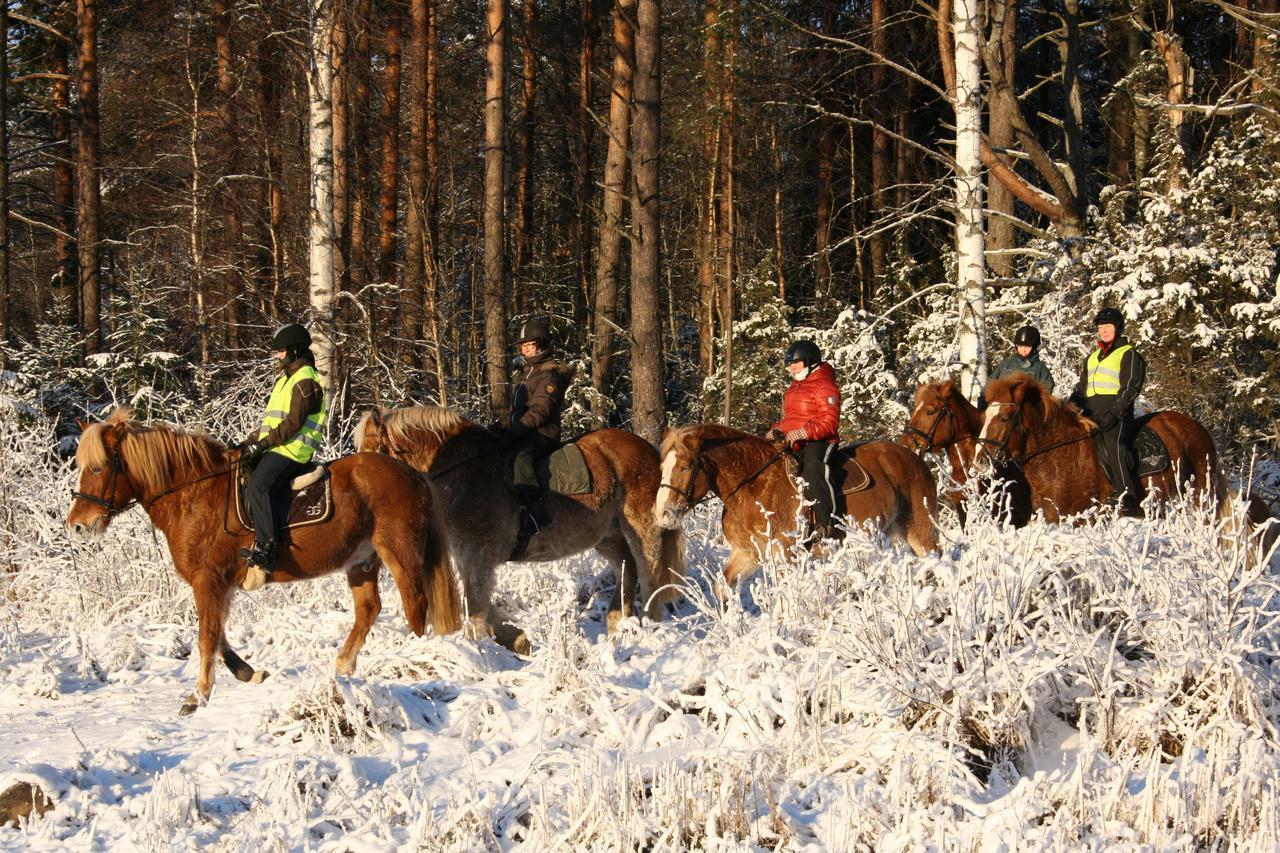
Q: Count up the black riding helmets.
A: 5